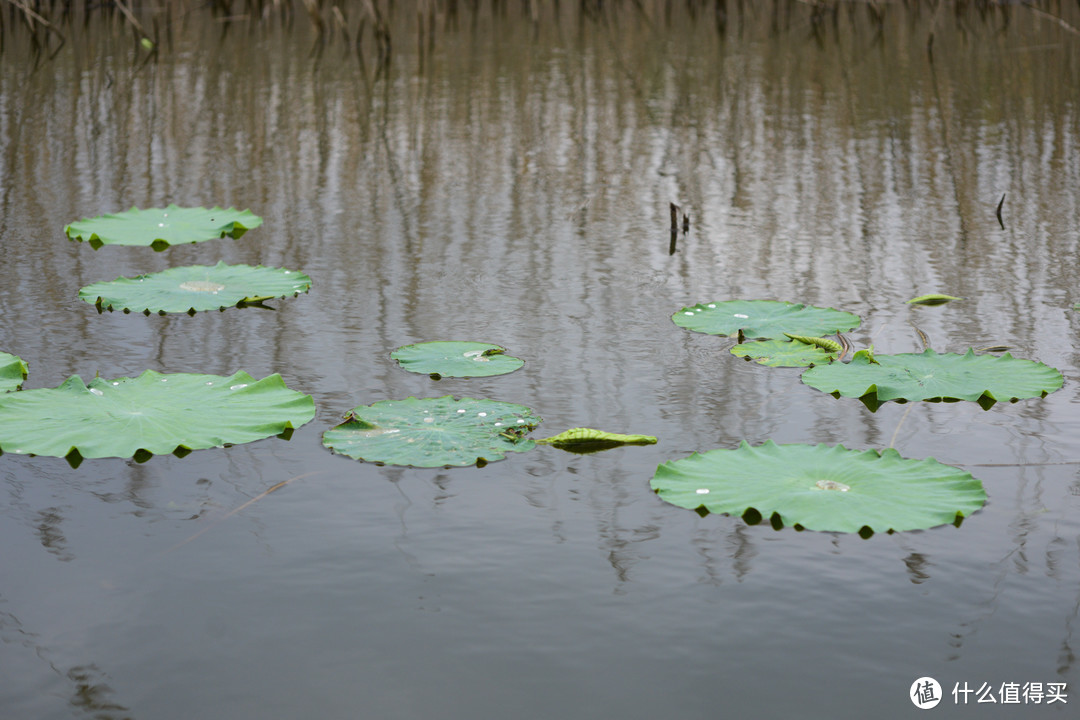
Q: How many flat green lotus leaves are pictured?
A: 10